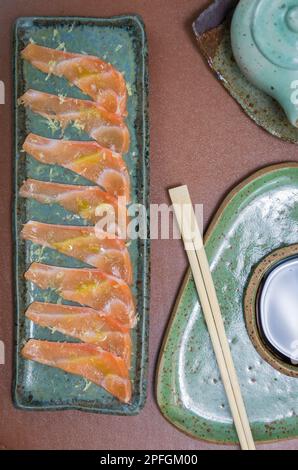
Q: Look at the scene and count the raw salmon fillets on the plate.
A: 8